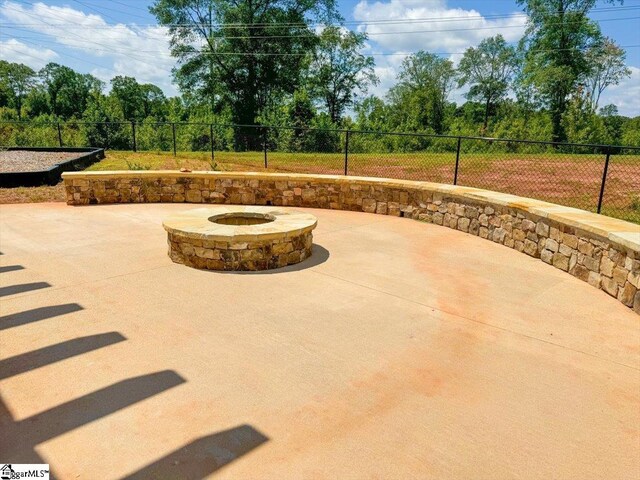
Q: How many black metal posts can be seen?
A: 8